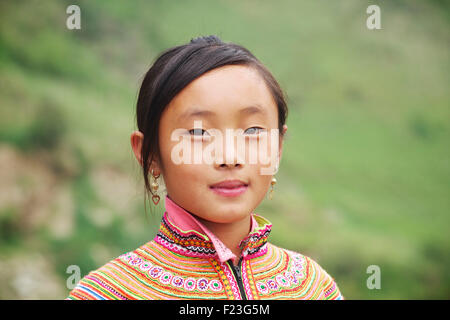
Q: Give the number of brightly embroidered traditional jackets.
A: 1